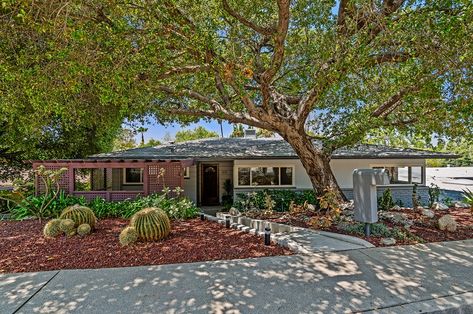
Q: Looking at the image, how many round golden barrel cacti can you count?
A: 6